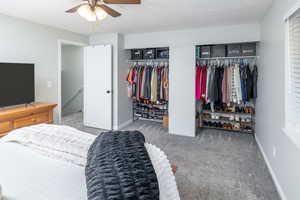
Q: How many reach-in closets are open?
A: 2